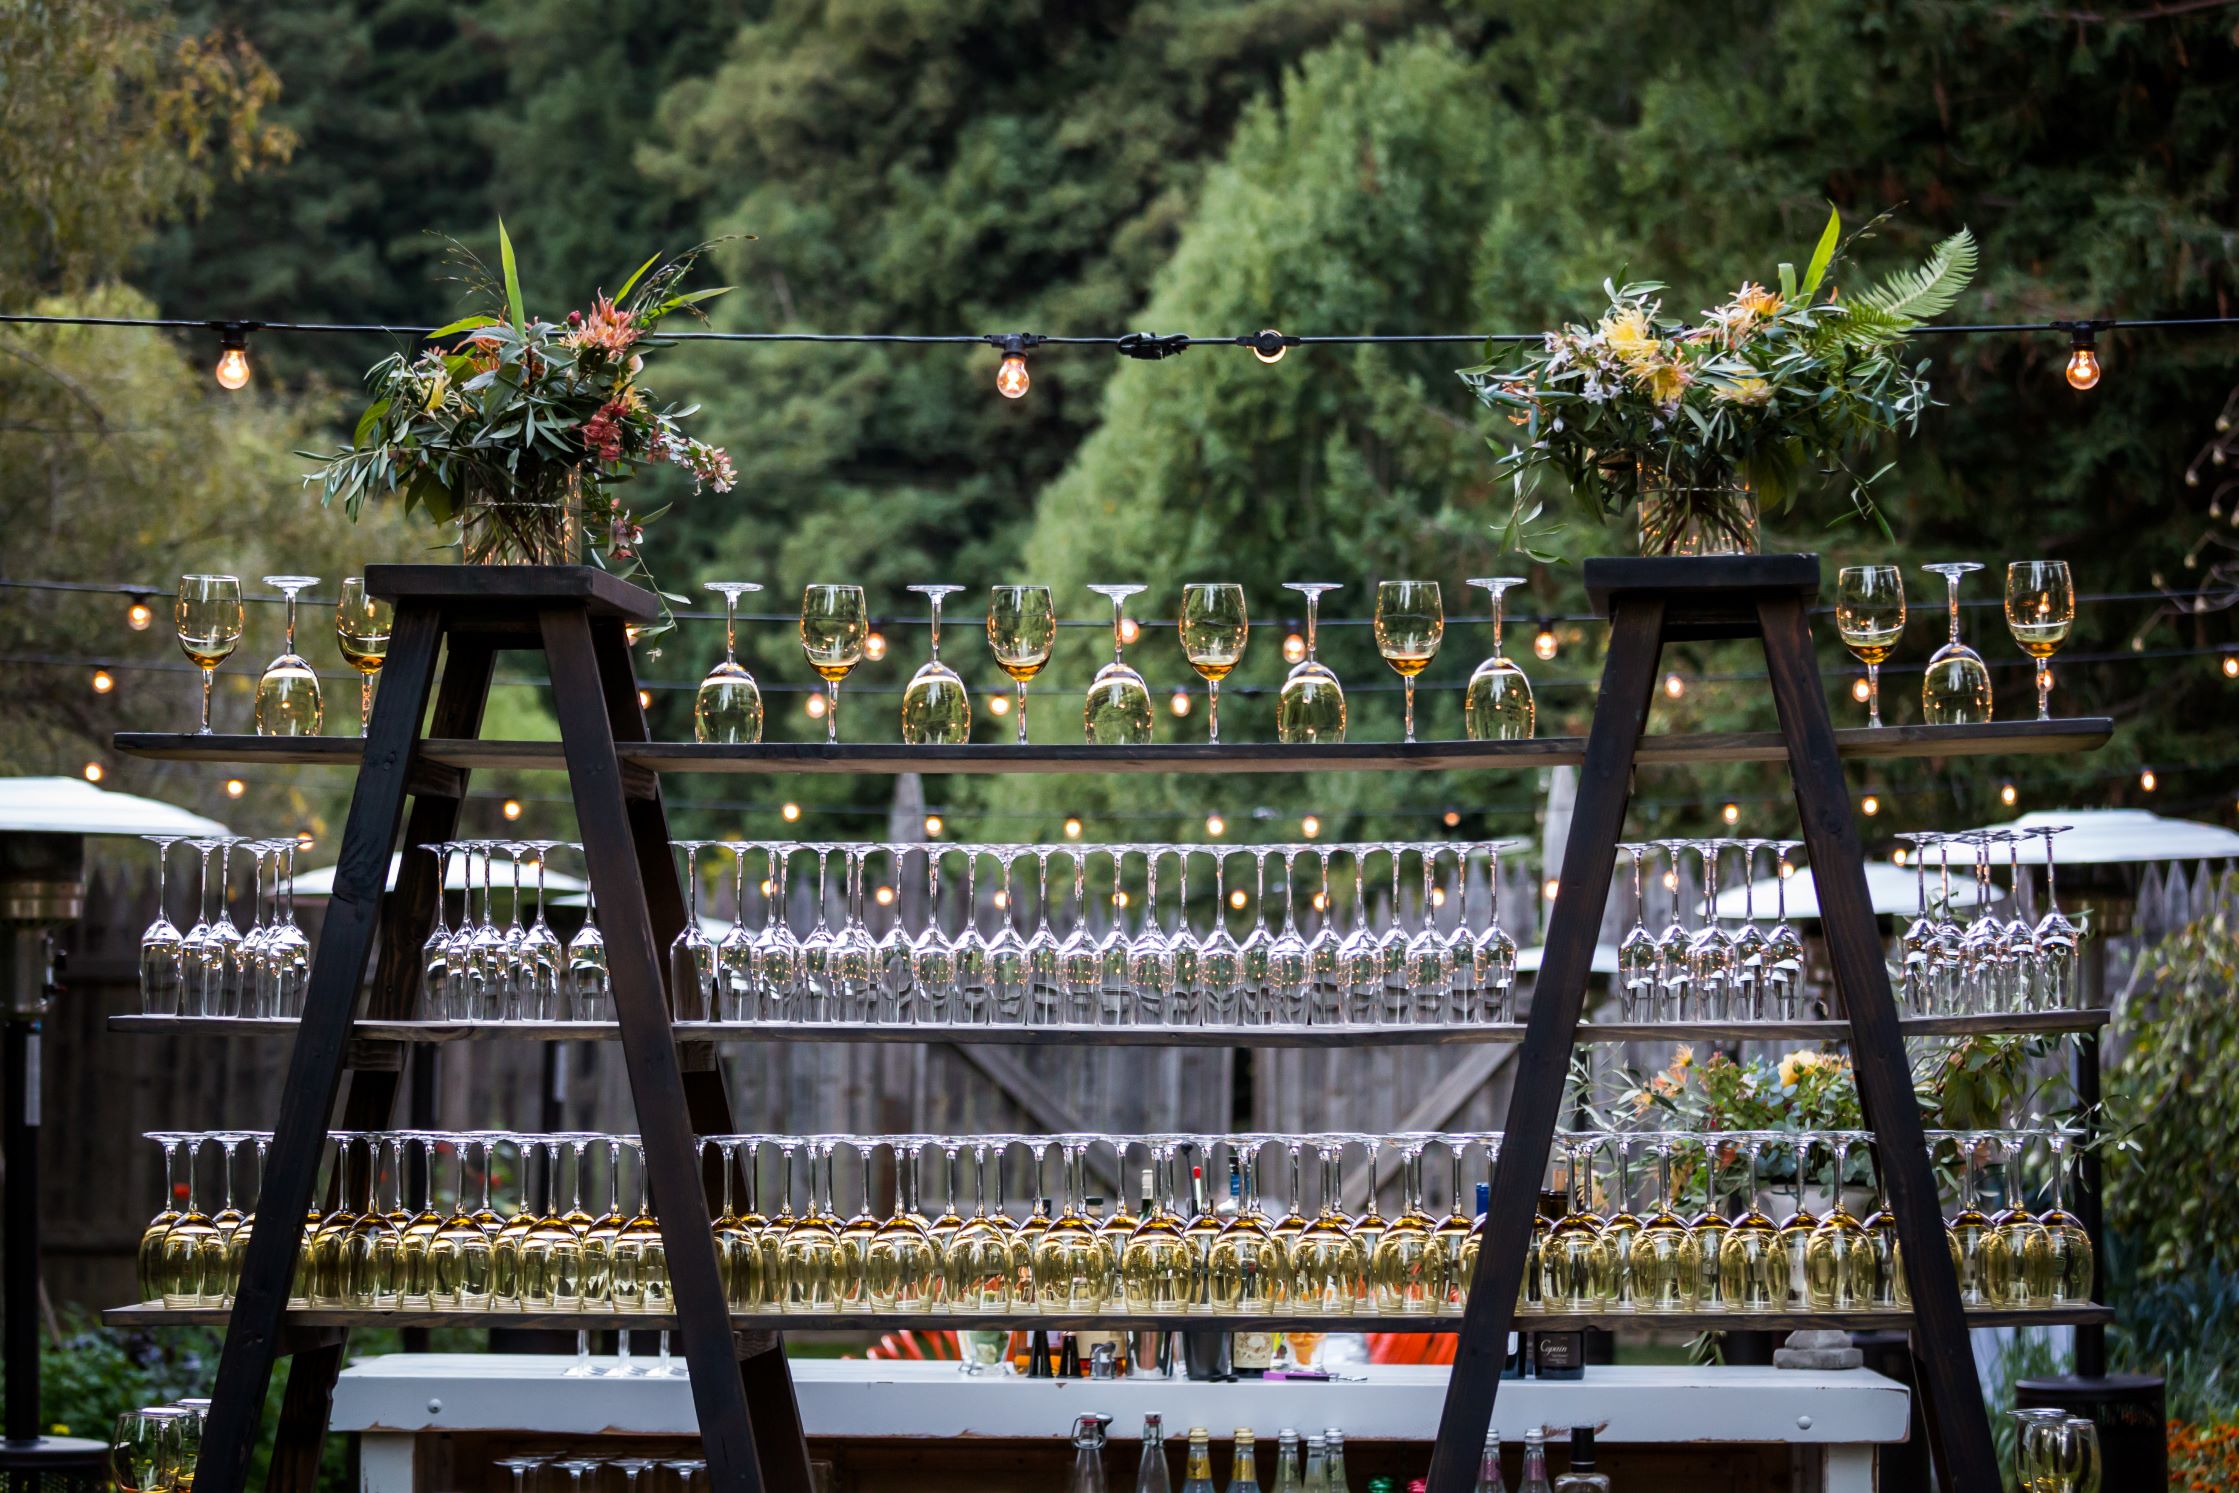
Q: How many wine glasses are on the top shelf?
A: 15